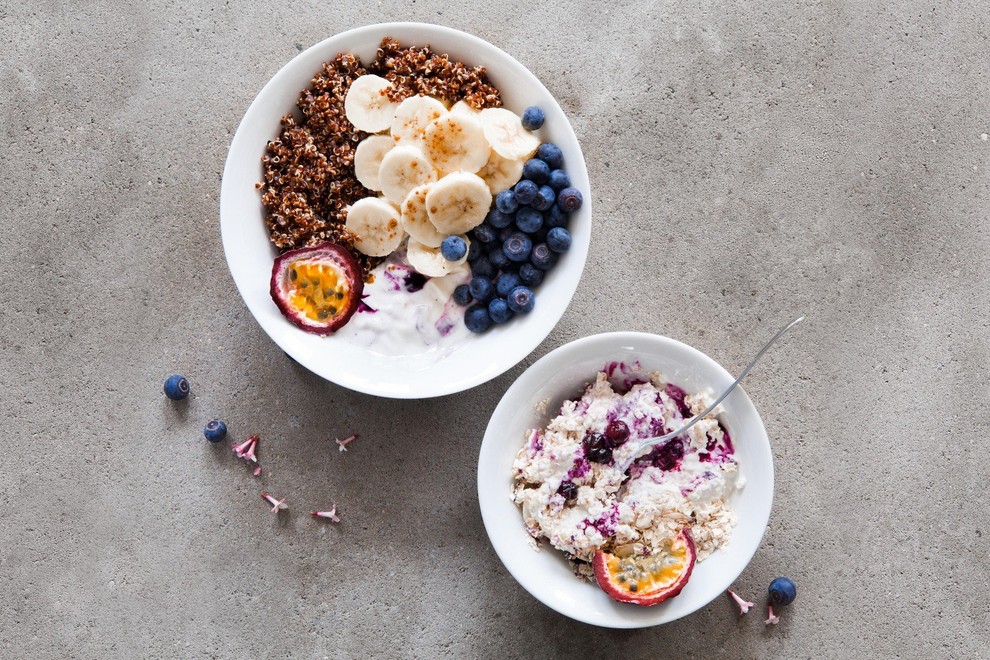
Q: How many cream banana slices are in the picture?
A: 12